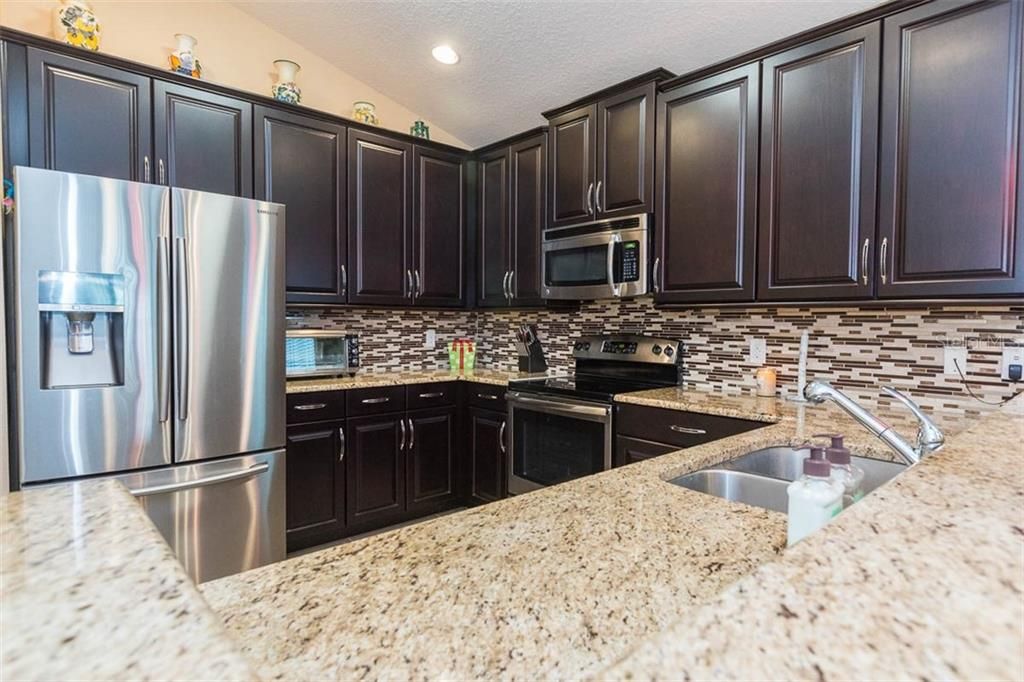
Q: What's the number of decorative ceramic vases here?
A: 5